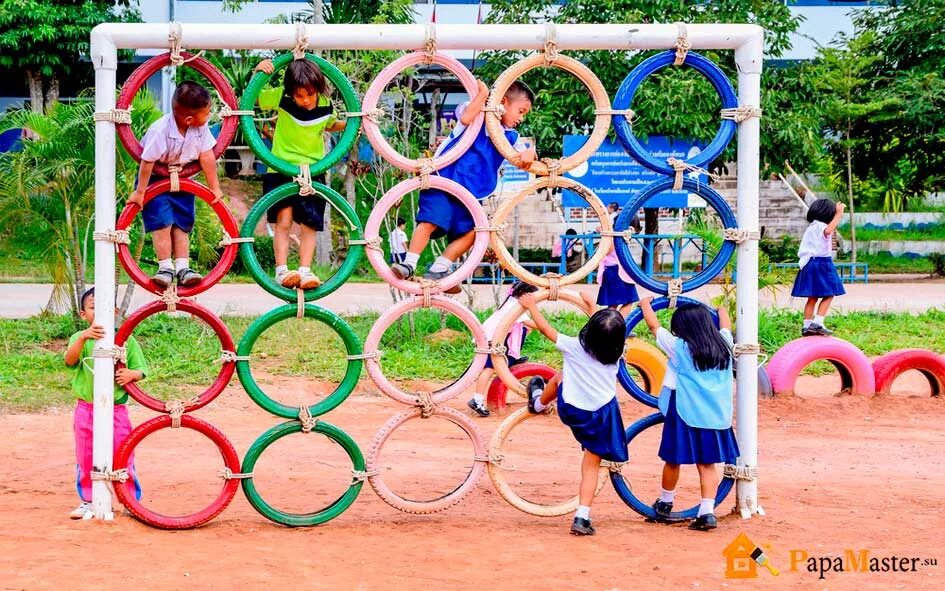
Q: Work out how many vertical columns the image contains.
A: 5